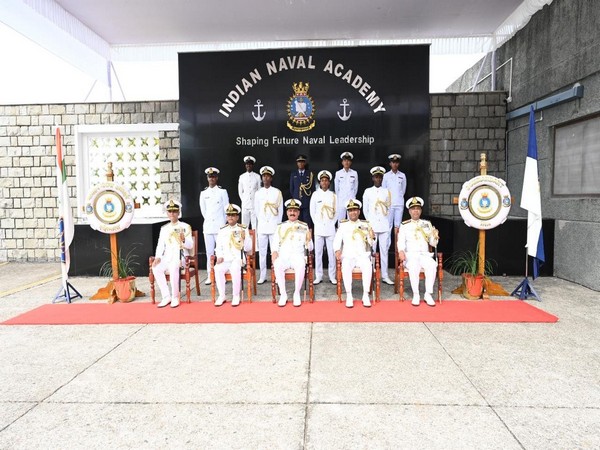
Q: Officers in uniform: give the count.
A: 13